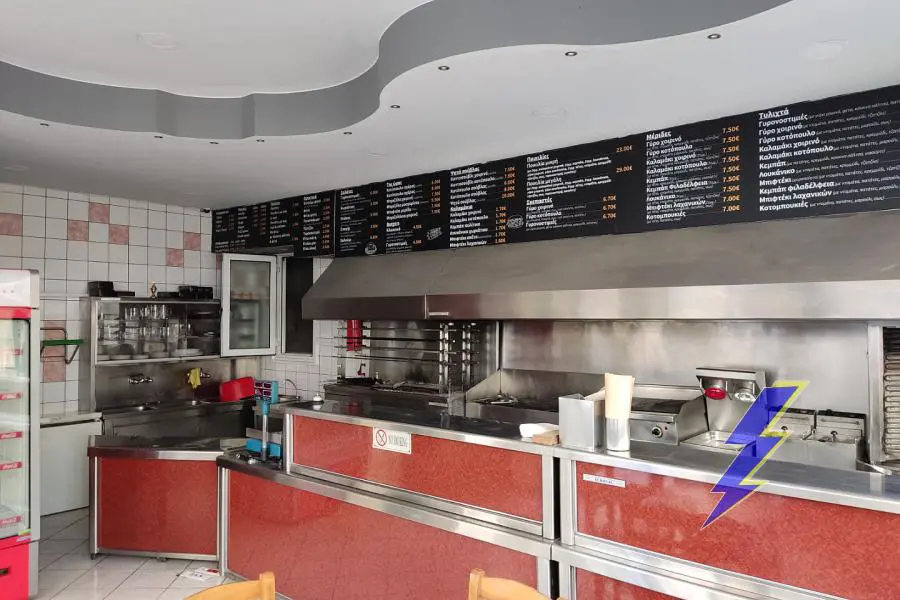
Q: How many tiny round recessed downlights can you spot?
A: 9